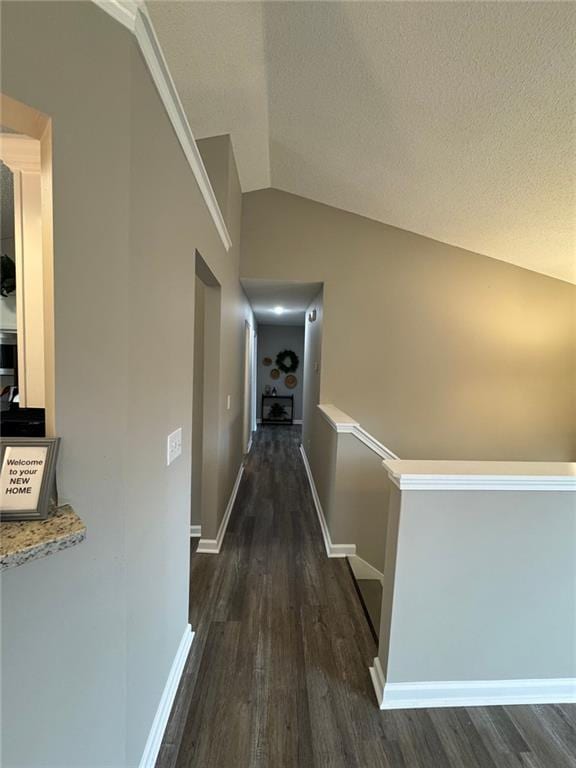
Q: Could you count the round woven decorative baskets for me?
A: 3